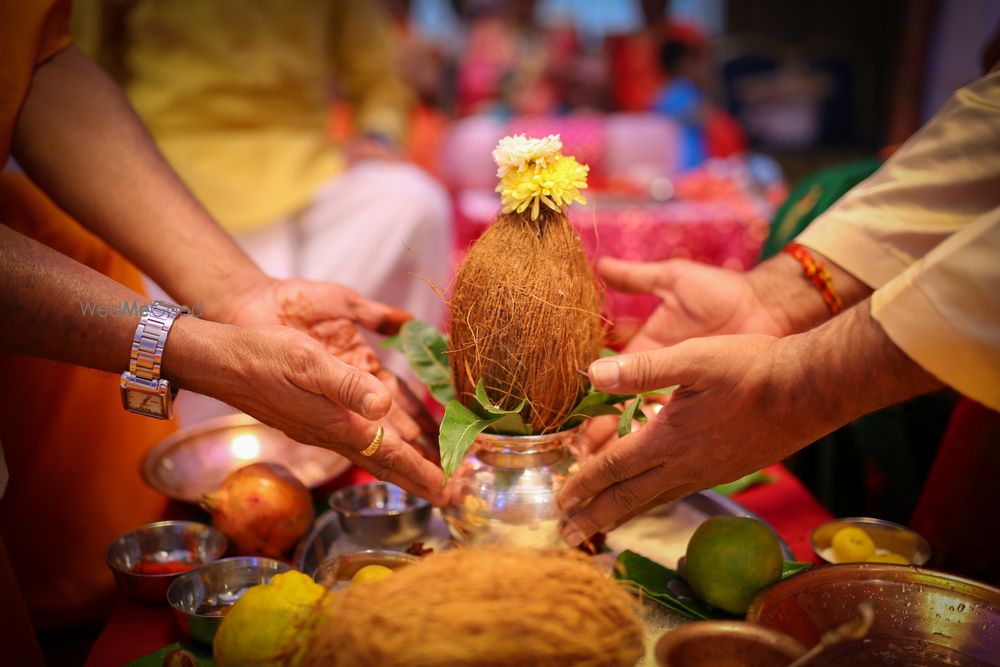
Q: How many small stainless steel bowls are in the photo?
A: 5